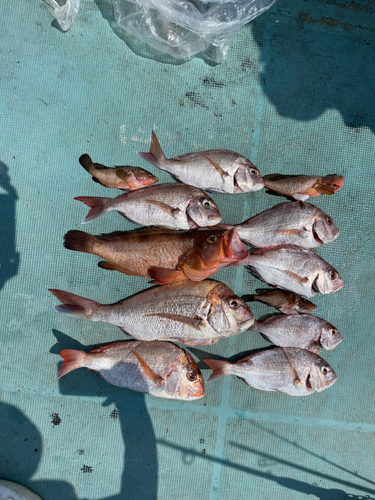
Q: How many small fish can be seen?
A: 3